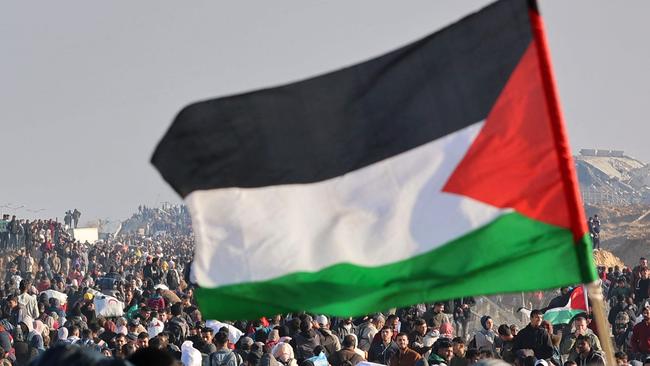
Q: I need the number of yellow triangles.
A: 0